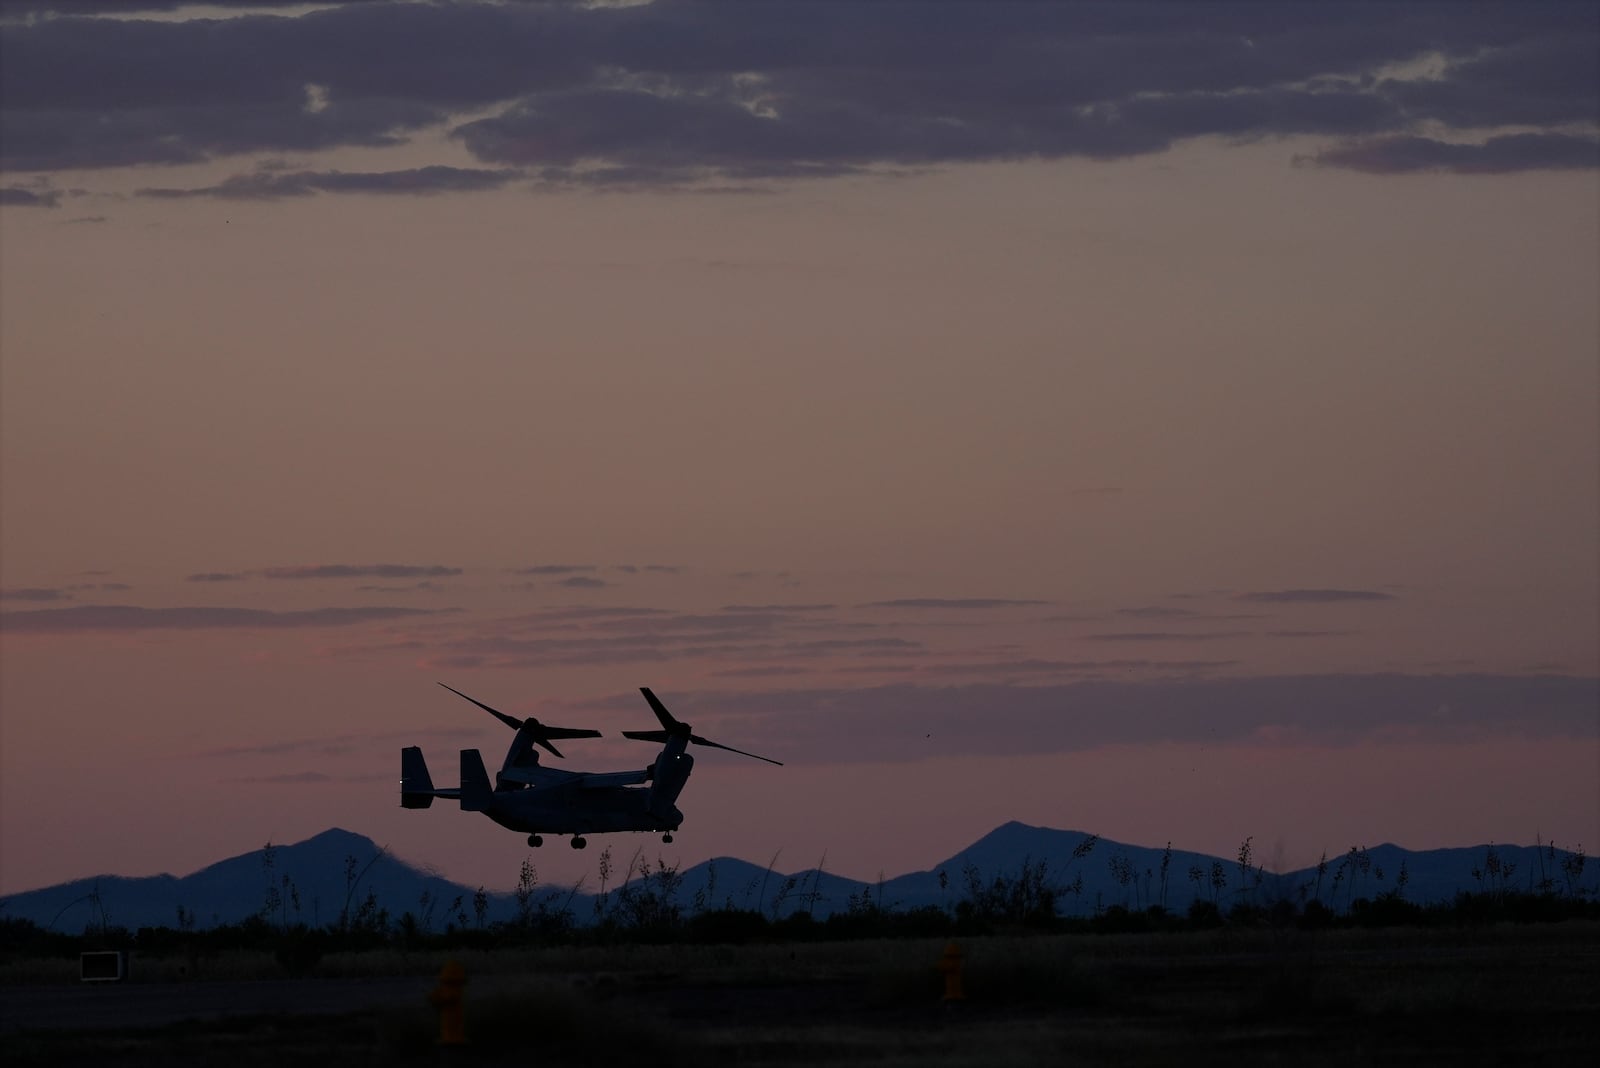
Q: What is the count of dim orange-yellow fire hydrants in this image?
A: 2